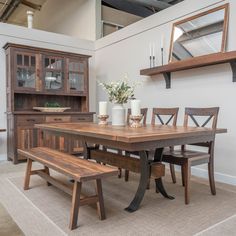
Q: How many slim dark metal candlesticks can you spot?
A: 3